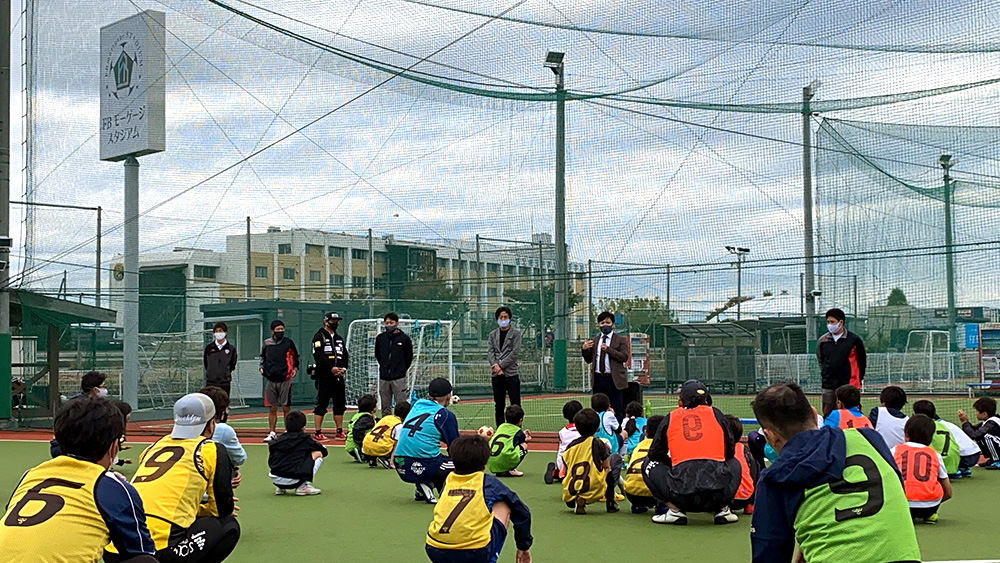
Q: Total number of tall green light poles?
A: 3